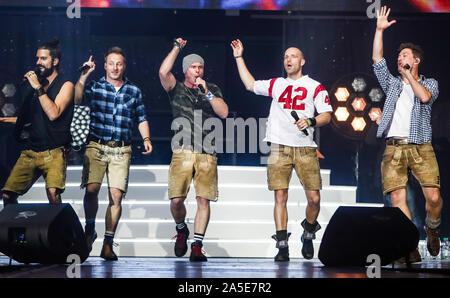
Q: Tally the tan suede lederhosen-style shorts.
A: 5